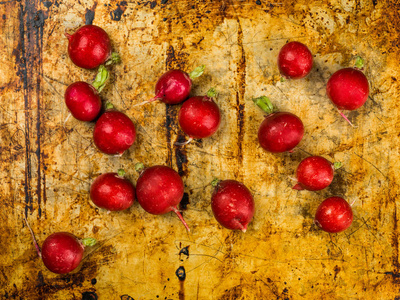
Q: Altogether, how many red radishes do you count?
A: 14